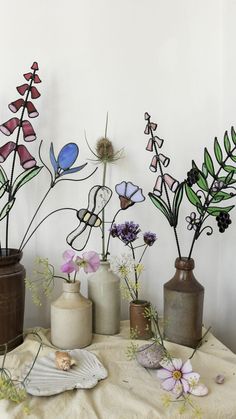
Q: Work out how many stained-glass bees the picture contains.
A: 1